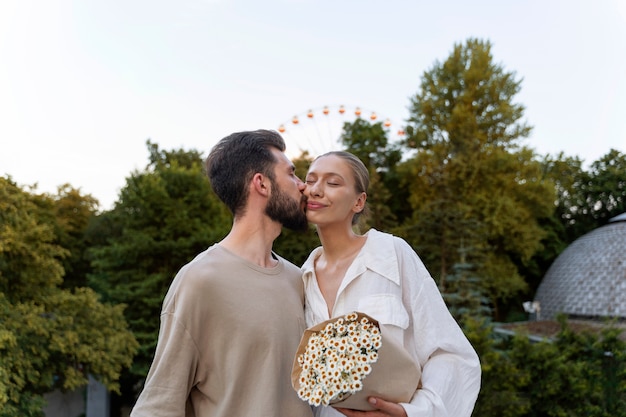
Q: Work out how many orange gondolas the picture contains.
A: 9